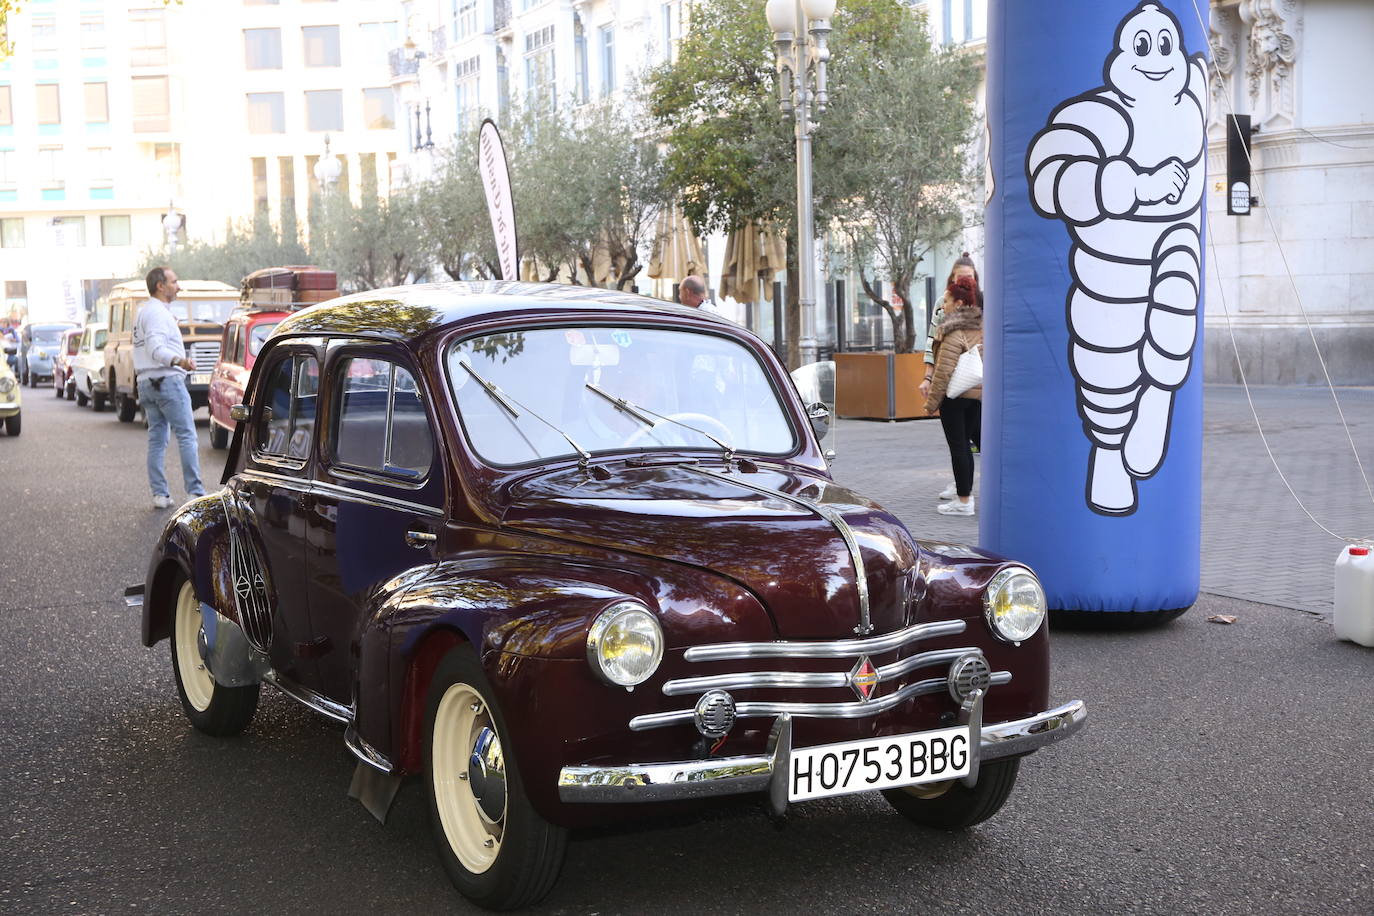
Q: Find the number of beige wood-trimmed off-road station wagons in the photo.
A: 1